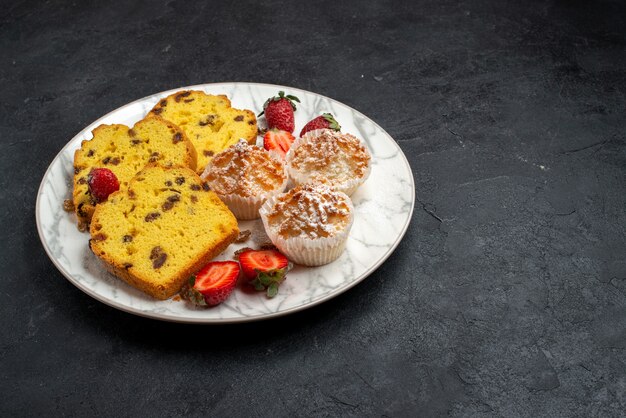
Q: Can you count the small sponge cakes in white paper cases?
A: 3